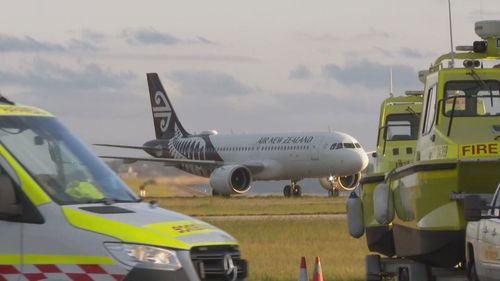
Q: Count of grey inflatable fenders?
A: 2